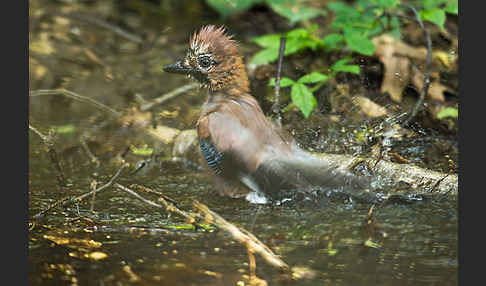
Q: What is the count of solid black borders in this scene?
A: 2